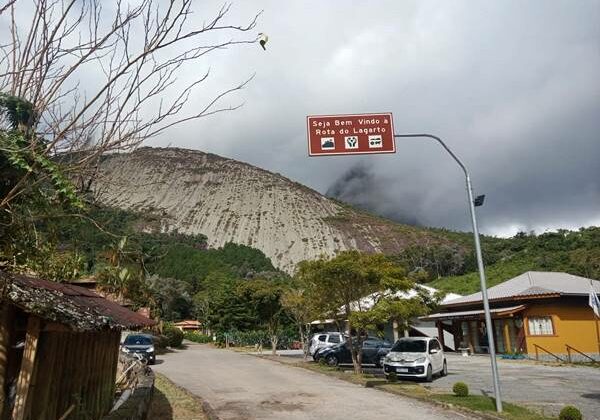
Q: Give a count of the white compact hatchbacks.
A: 1